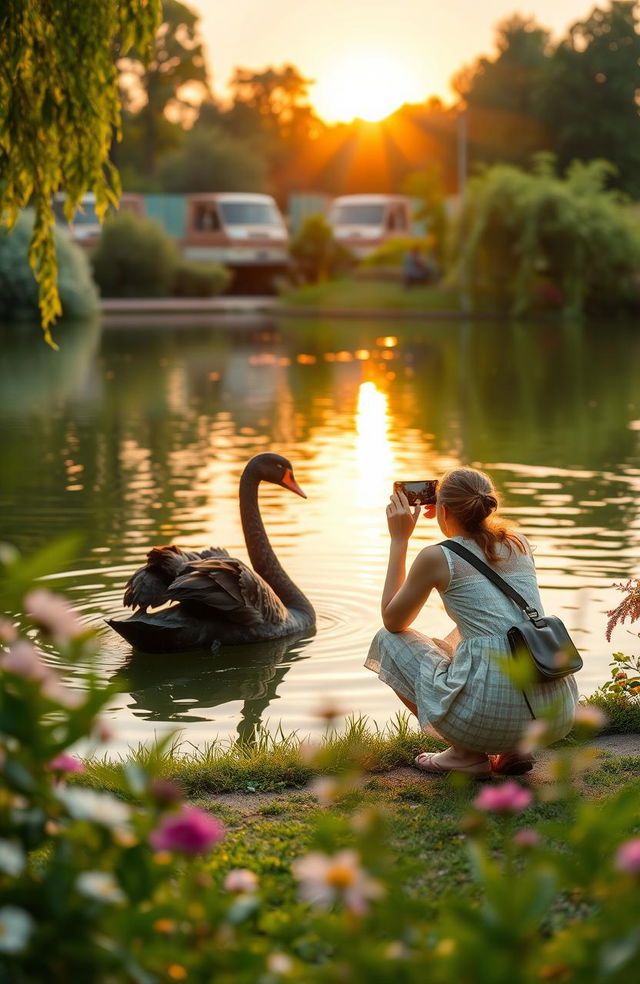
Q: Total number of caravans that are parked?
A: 3